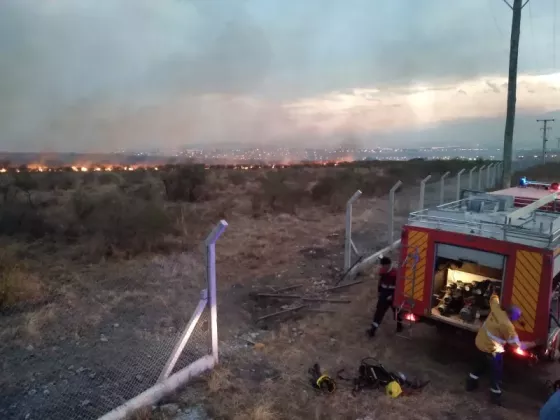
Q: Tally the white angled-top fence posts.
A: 11